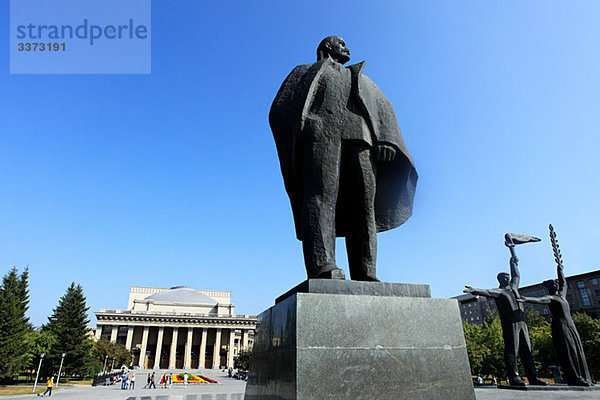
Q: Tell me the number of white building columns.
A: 11